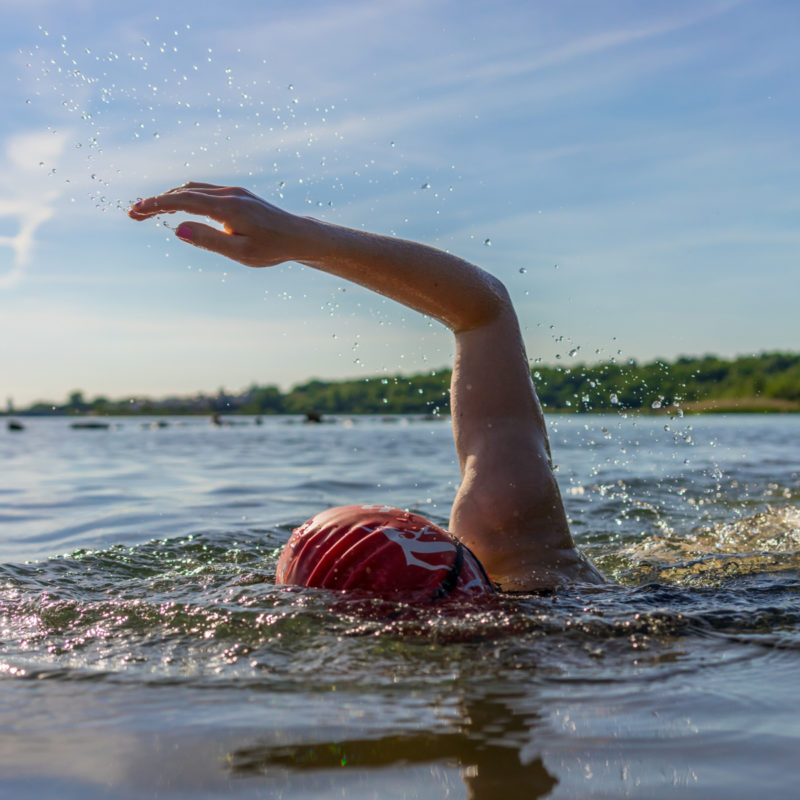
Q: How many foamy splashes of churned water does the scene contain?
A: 1